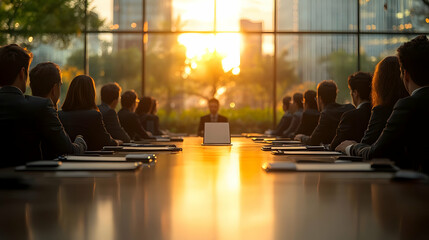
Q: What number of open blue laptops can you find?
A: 0